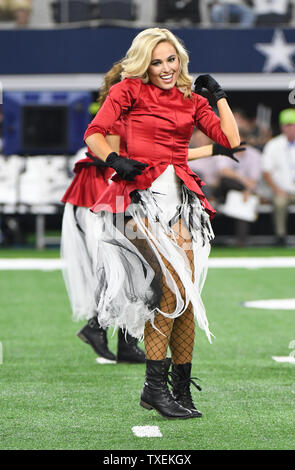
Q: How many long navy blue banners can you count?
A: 1